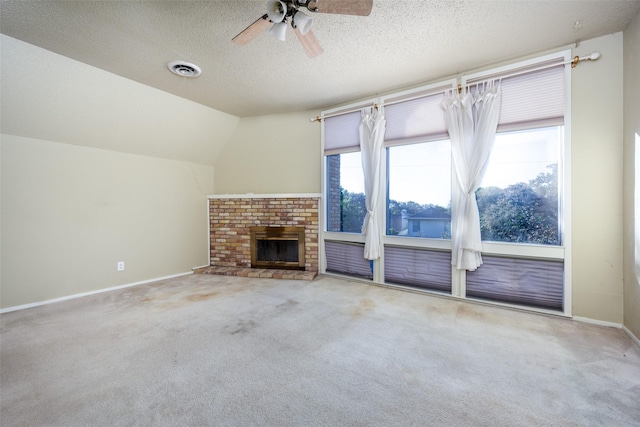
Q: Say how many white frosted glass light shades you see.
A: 3